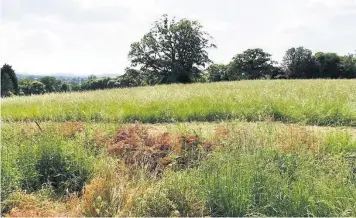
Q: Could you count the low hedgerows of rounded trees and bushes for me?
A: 1